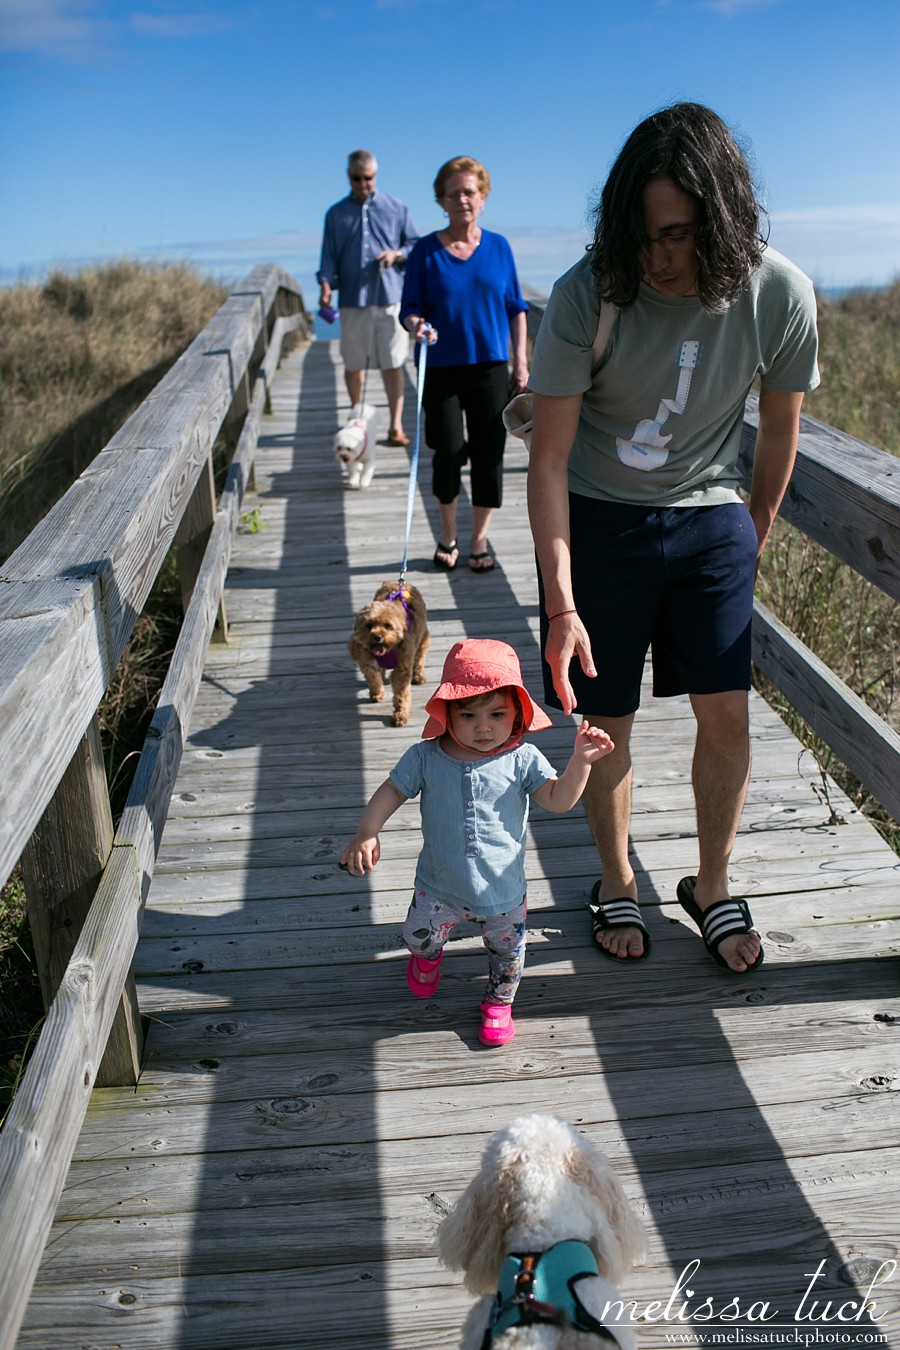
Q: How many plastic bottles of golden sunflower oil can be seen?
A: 0